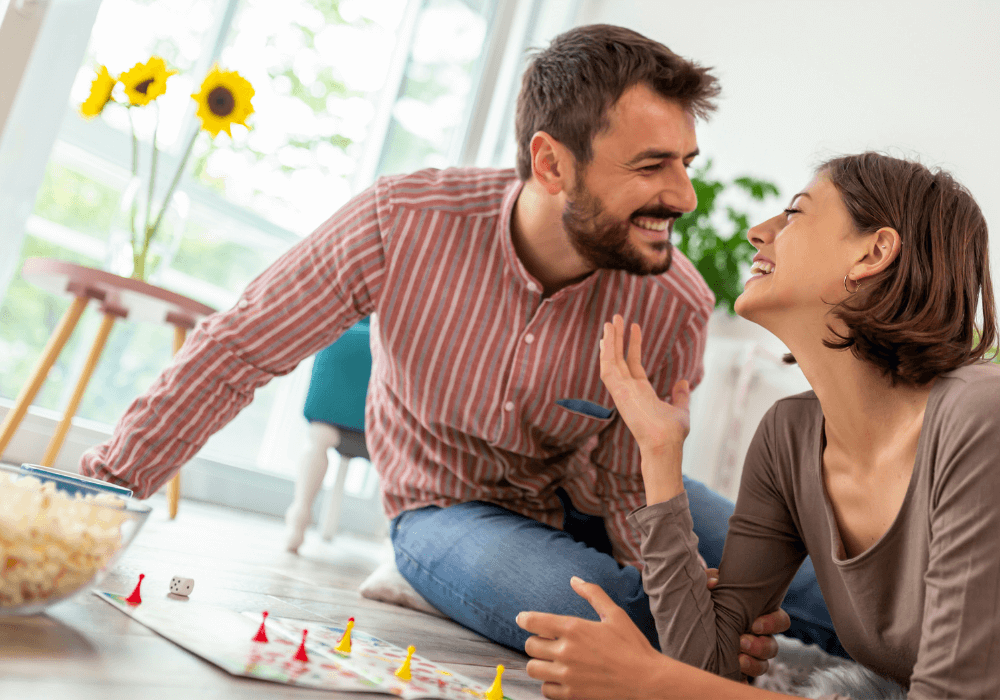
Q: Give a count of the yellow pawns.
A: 3